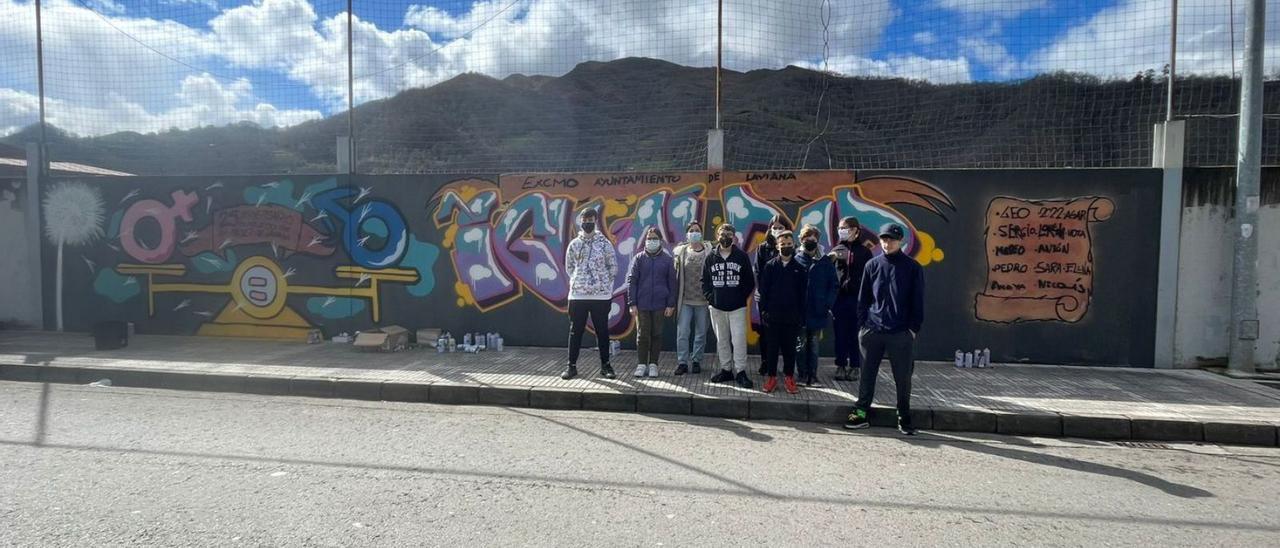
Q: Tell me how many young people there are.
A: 9